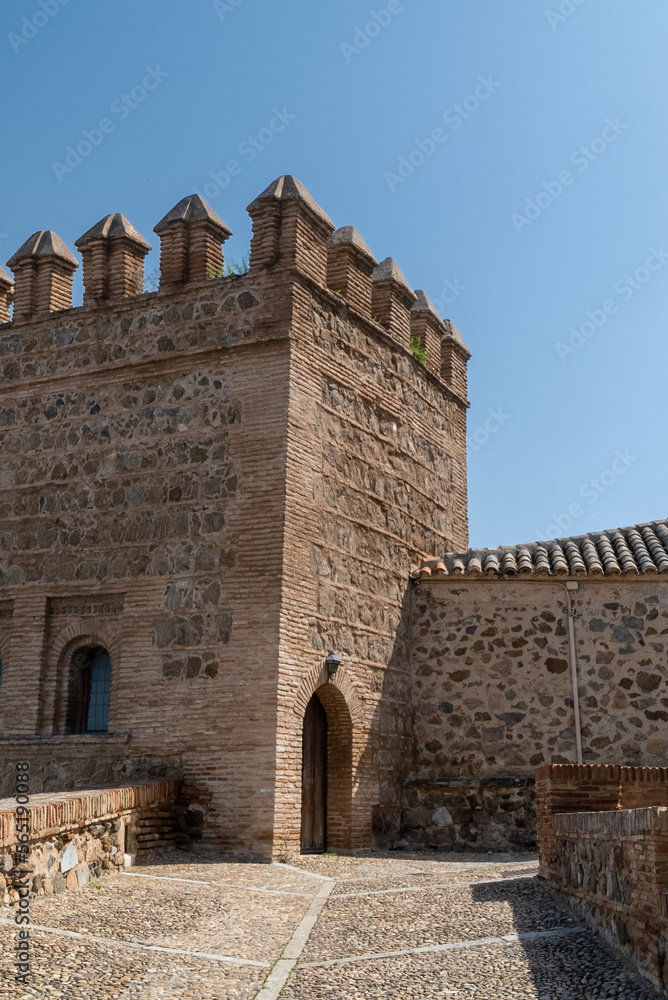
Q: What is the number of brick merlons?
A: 9